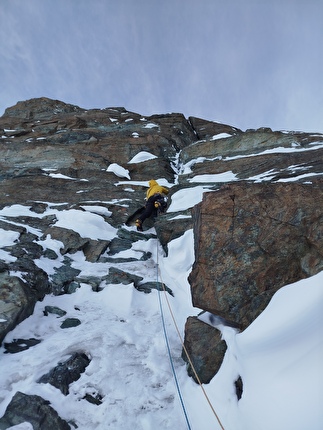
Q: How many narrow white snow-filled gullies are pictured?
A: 1